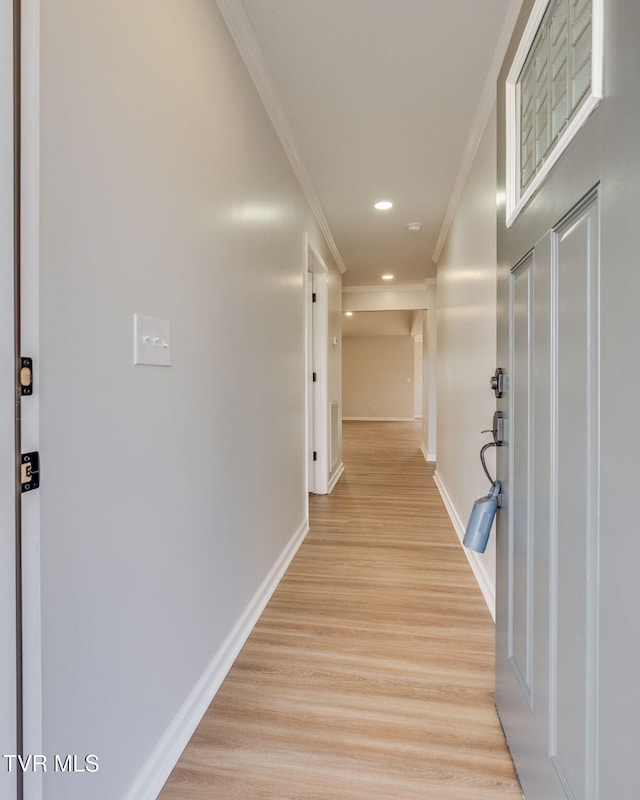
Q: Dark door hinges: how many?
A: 3